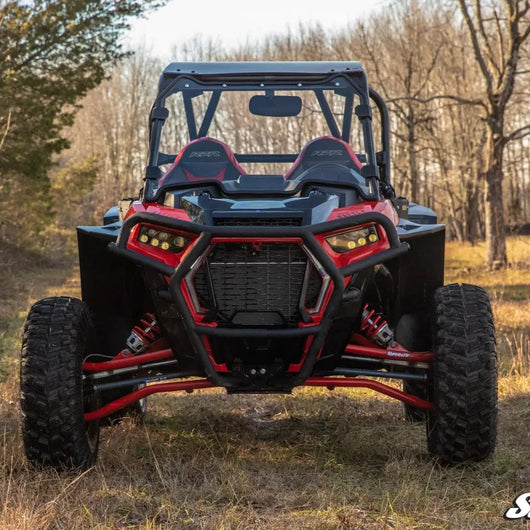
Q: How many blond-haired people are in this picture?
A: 0